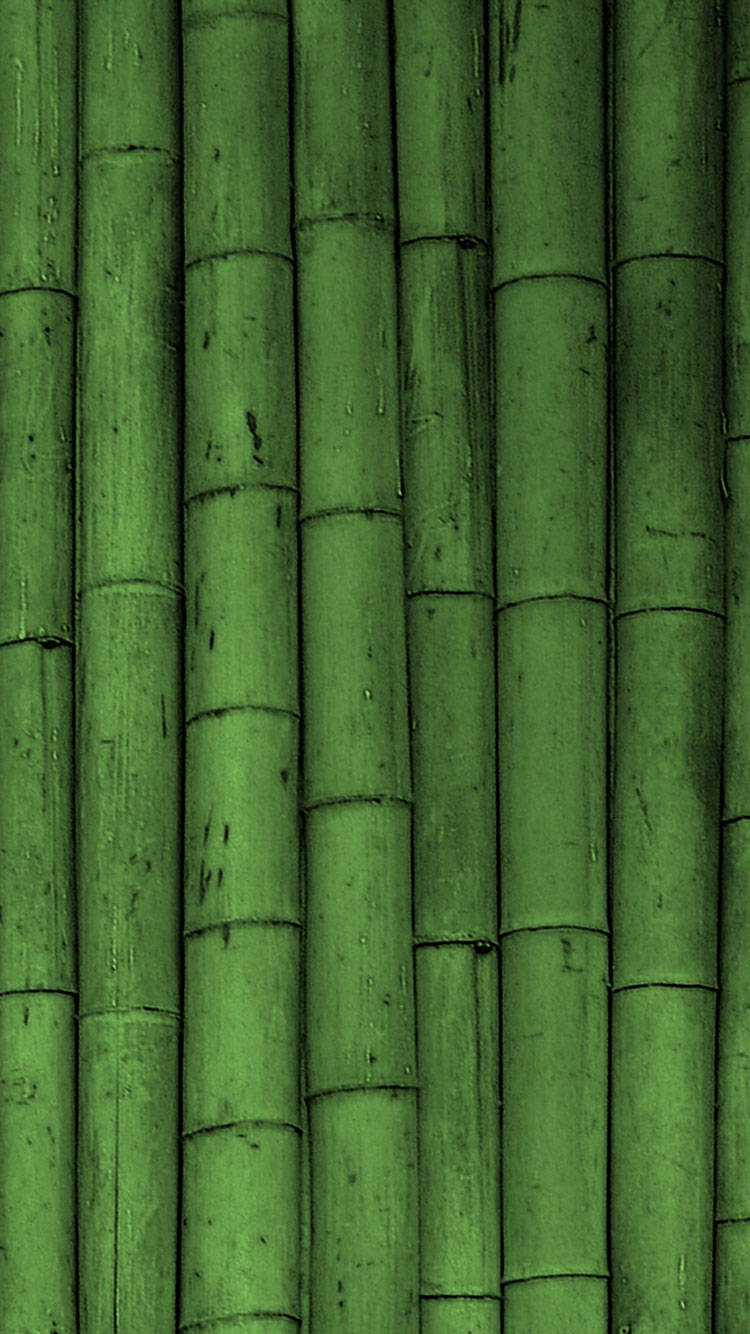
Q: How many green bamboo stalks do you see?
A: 8